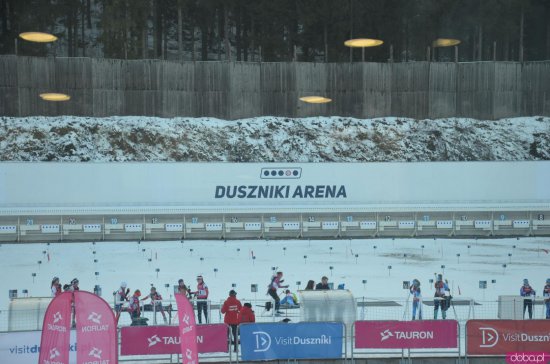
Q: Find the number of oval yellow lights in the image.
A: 5